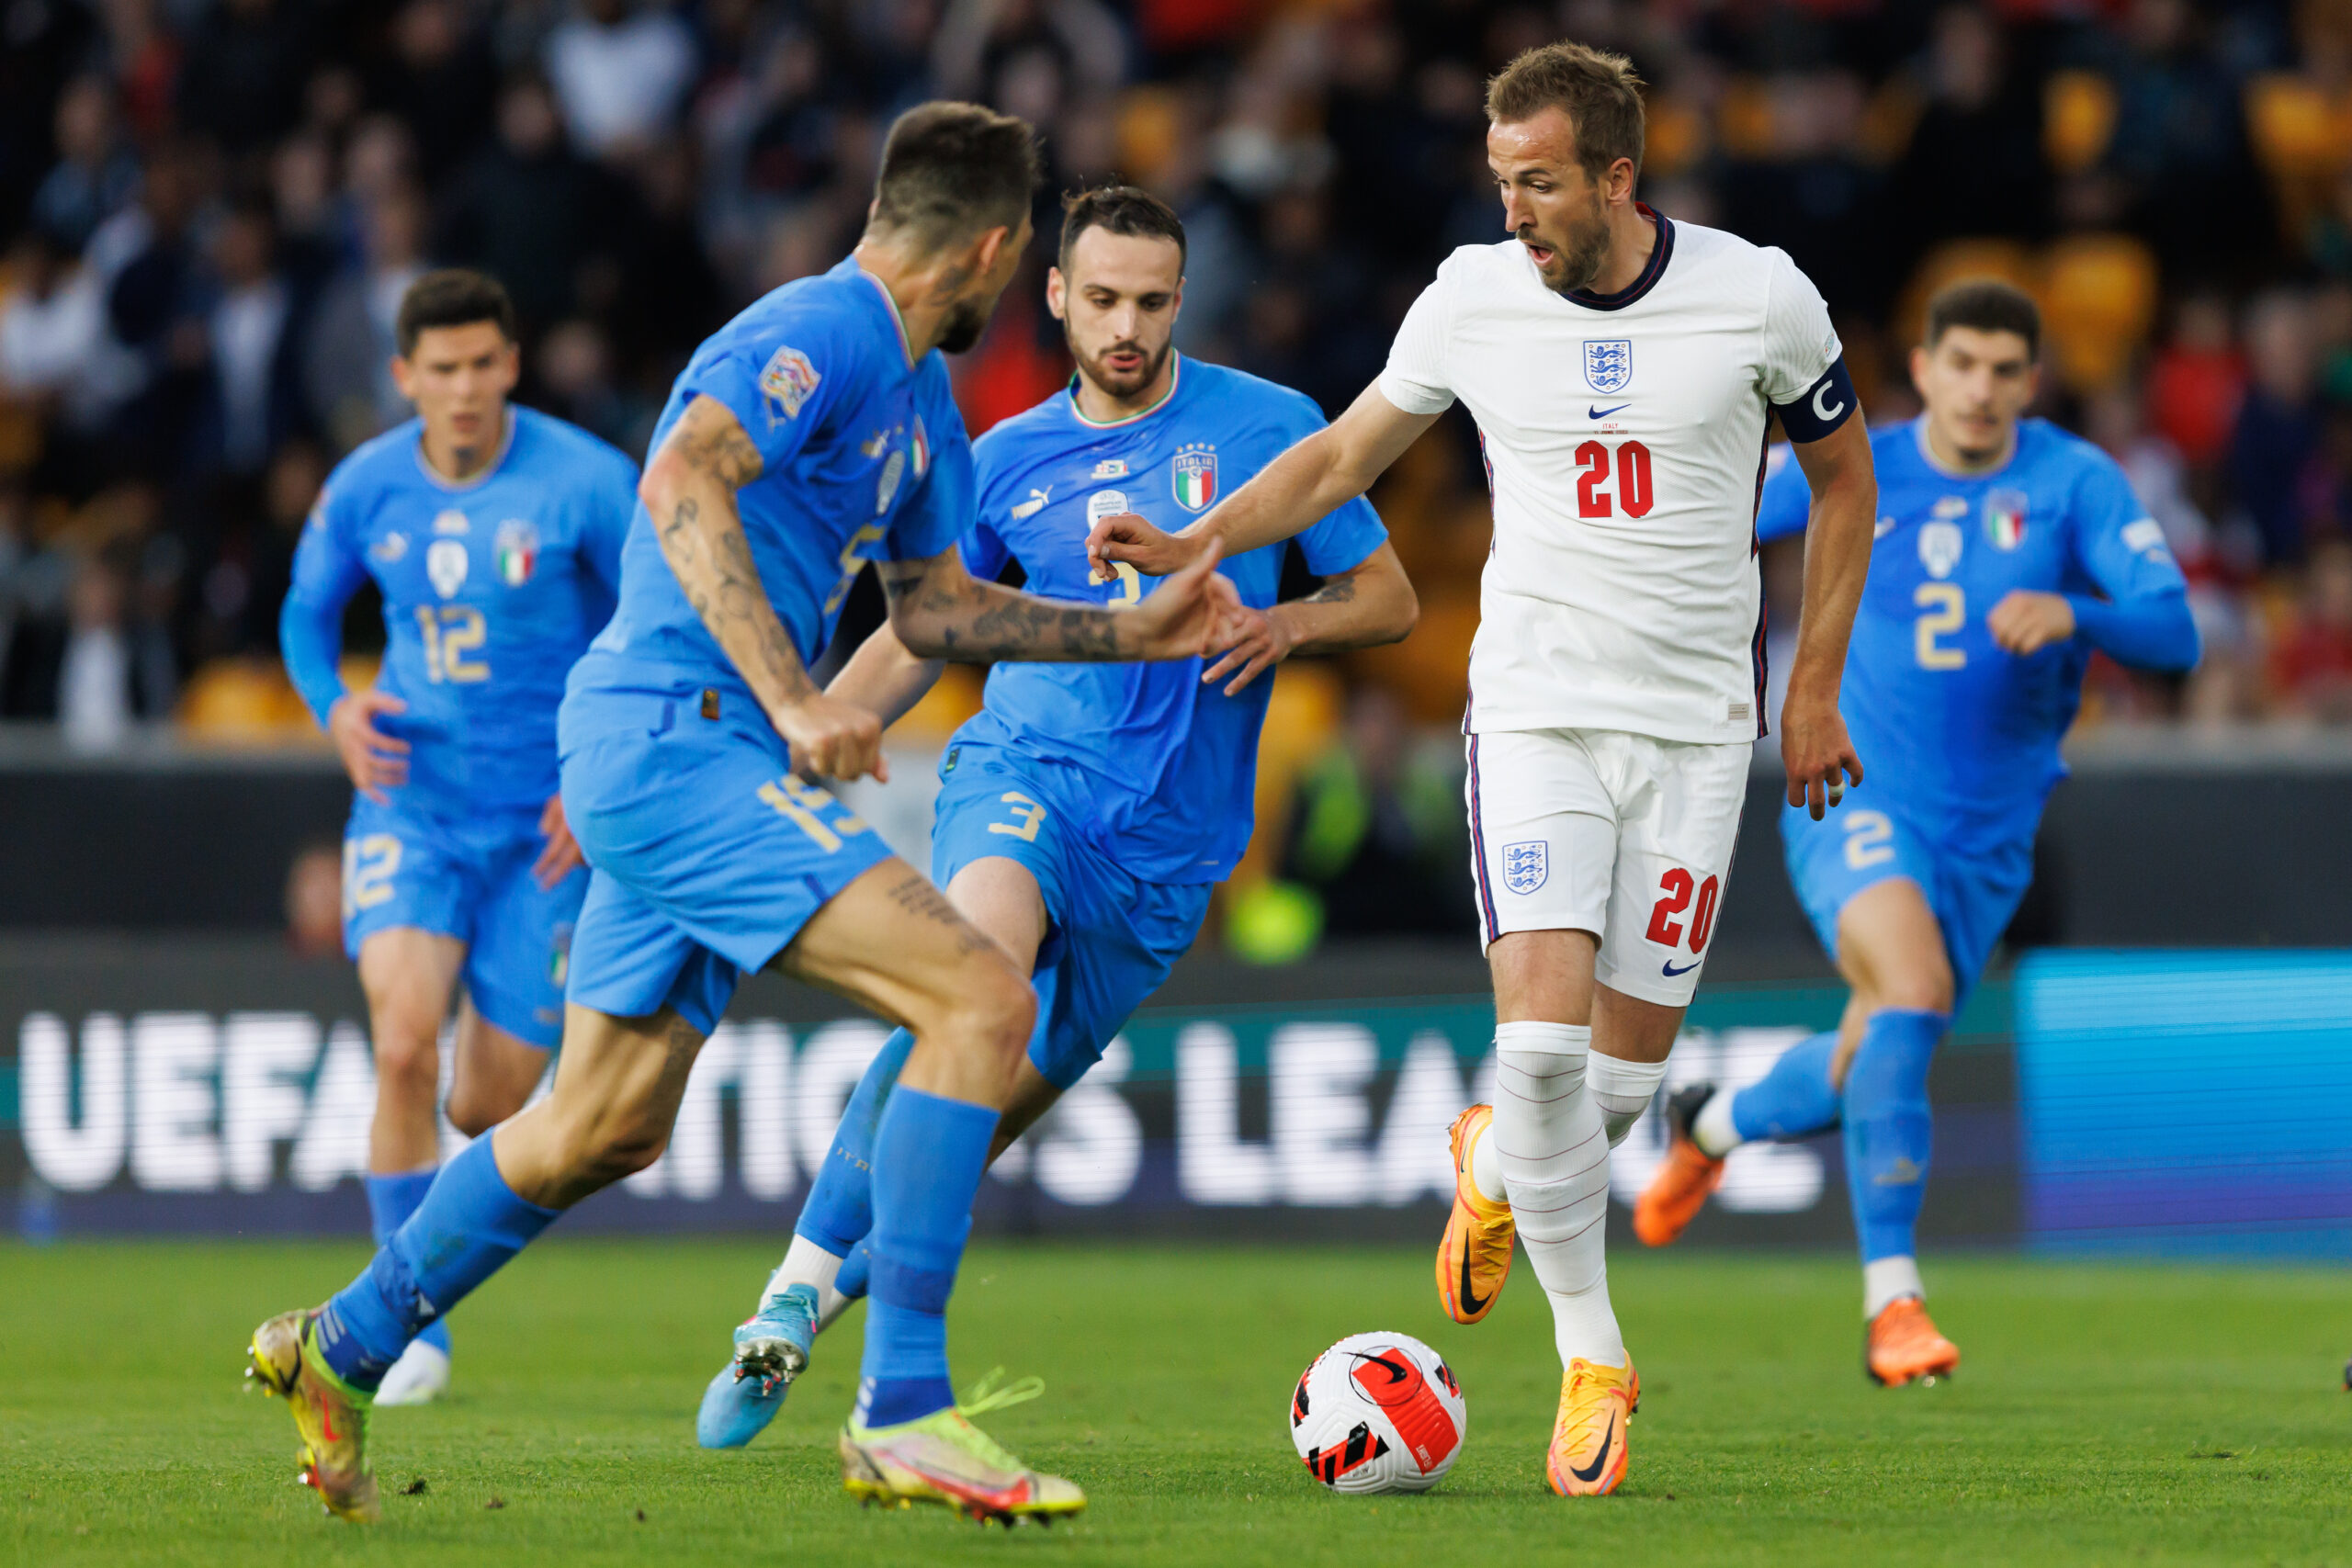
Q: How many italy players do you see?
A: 4